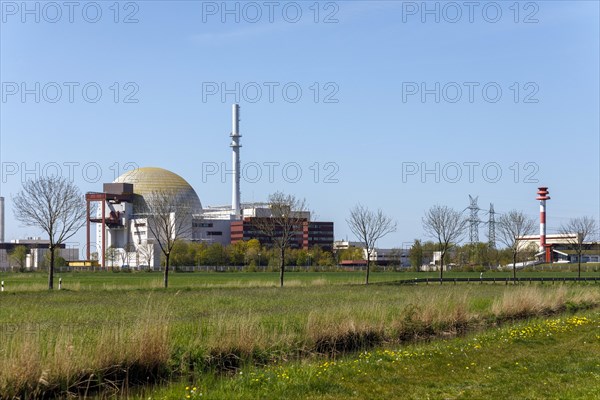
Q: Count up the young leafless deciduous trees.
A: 7